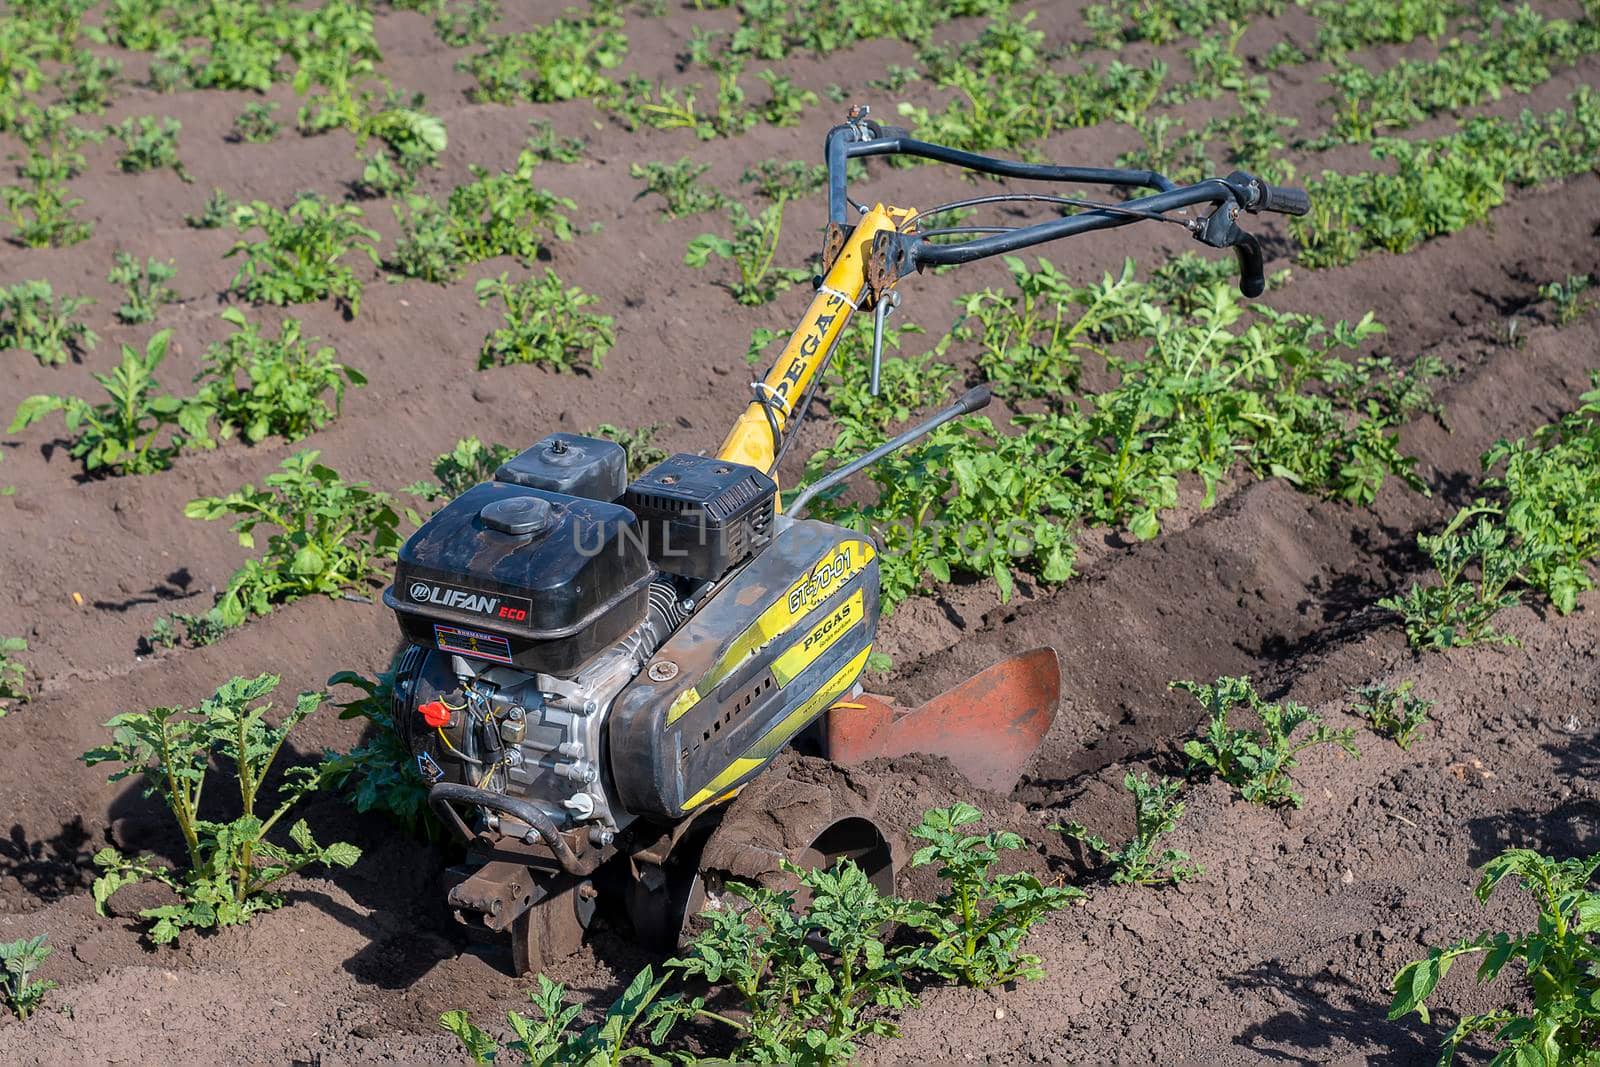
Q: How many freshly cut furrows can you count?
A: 1